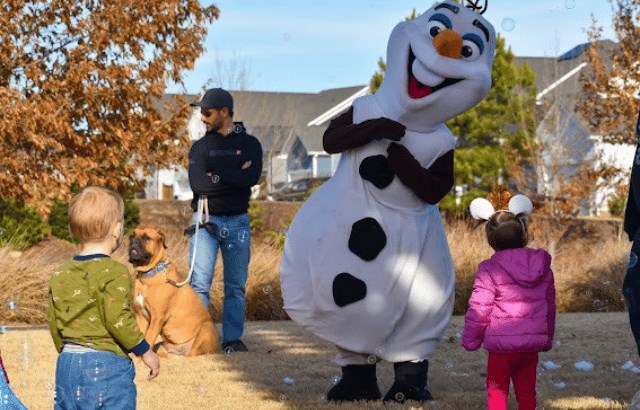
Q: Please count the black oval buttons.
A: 3